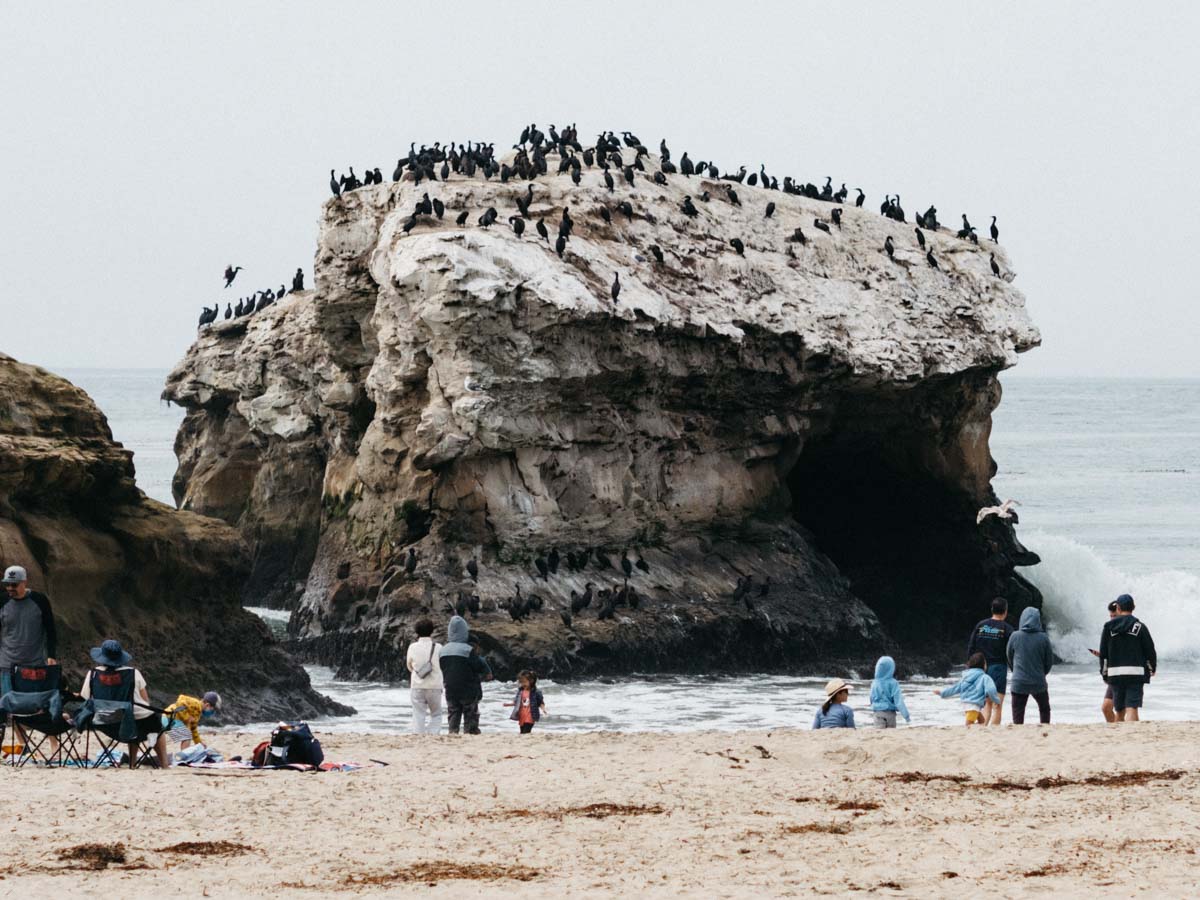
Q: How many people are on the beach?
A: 13